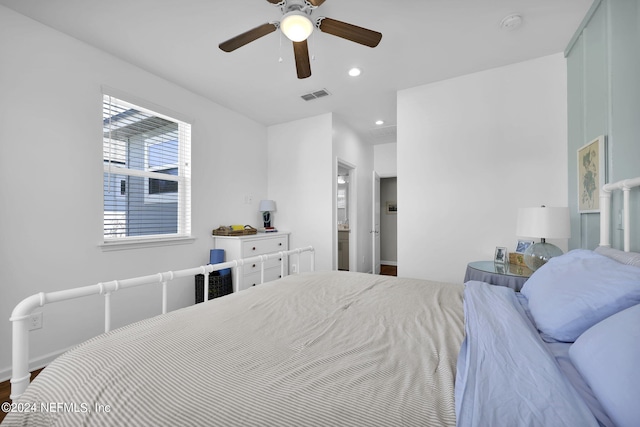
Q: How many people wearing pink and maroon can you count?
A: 0